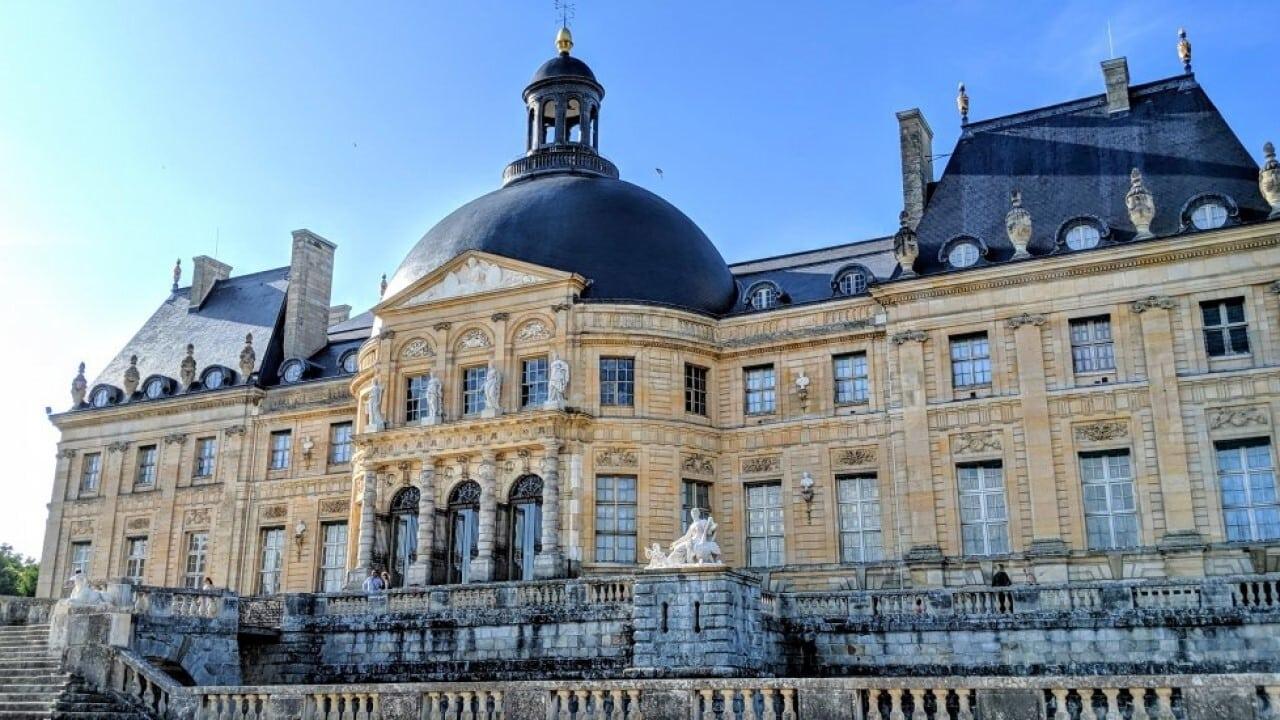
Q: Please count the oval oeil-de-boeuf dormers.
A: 10